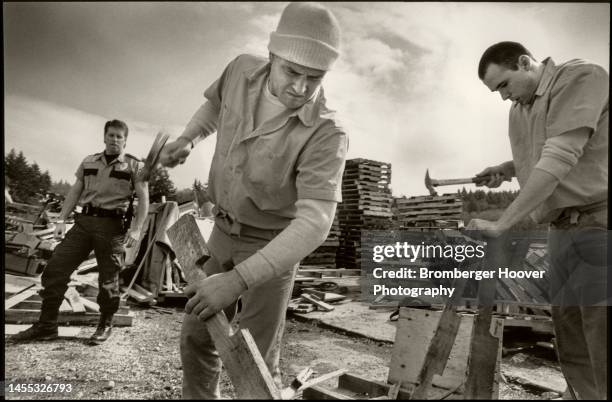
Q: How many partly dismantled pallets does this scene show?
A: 2